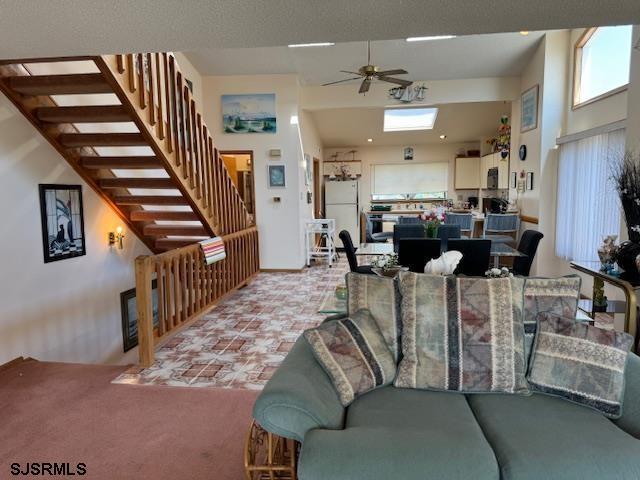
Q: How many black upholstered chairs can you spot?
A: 6